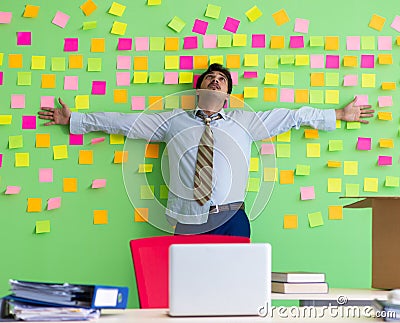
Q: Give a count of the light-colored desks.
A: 2